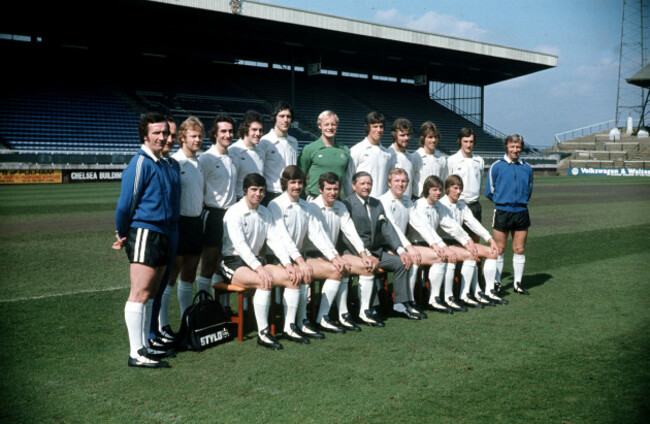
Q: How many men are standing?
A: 12